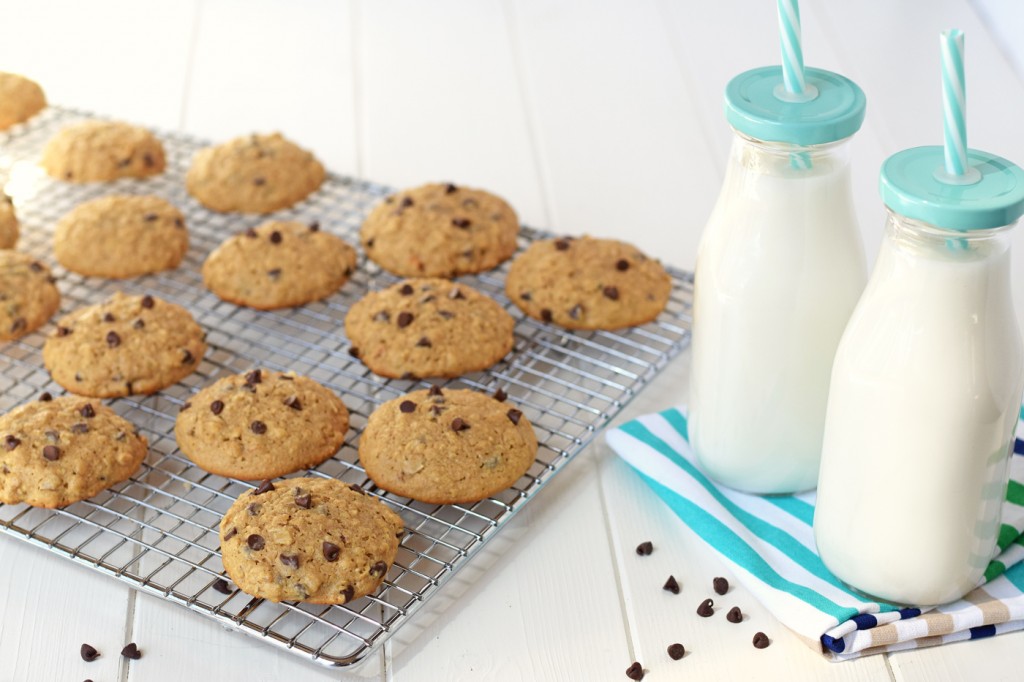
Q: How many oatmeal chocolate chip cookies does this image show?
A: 15